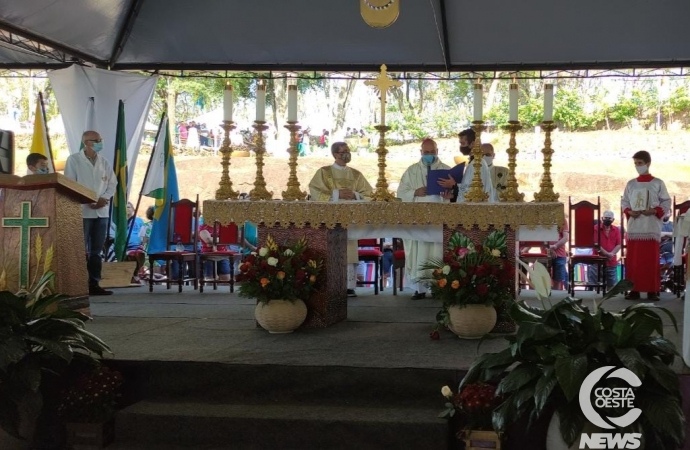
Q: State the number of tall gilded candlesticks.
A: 6